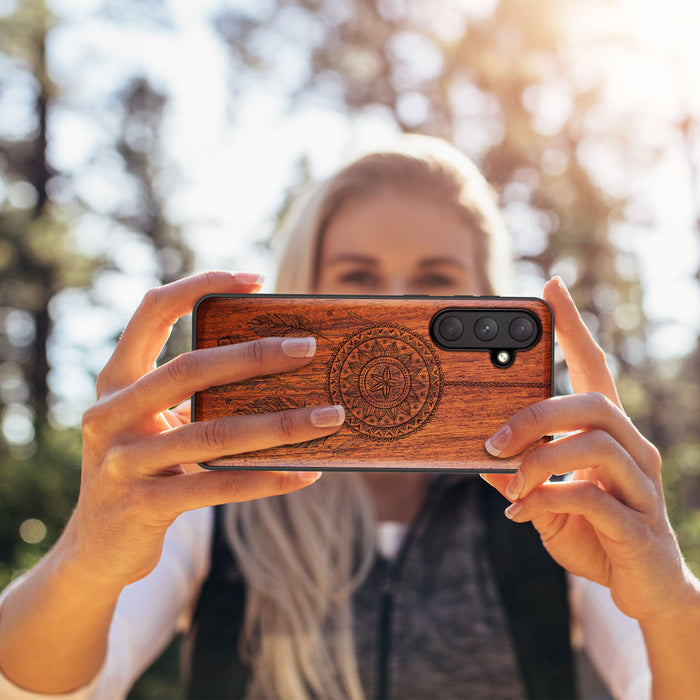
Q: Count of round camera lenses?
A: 3